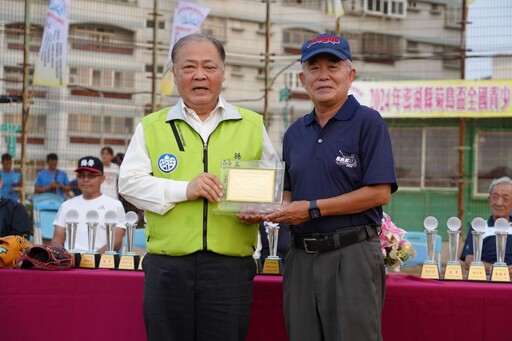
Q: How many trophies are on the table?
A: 9